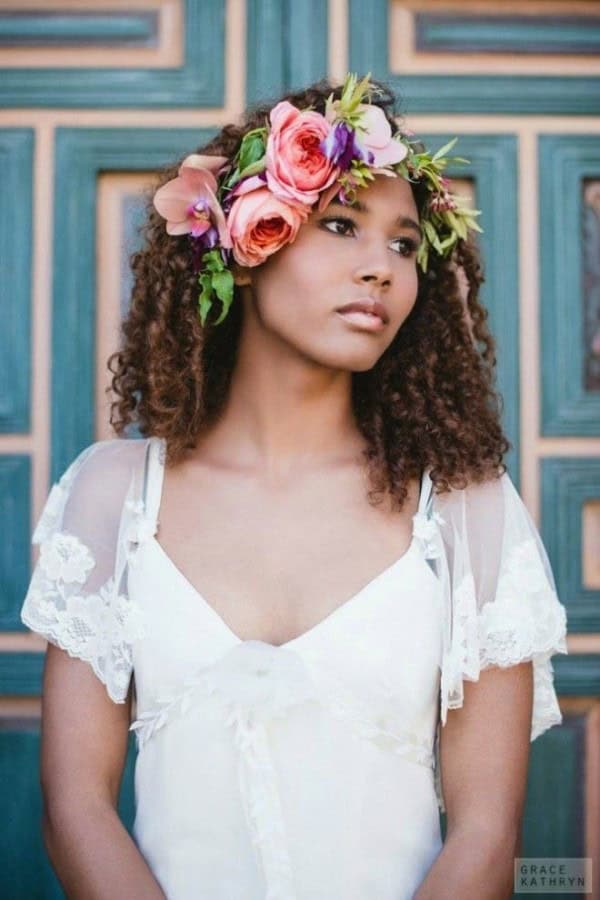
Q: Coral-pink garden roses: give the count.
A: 2